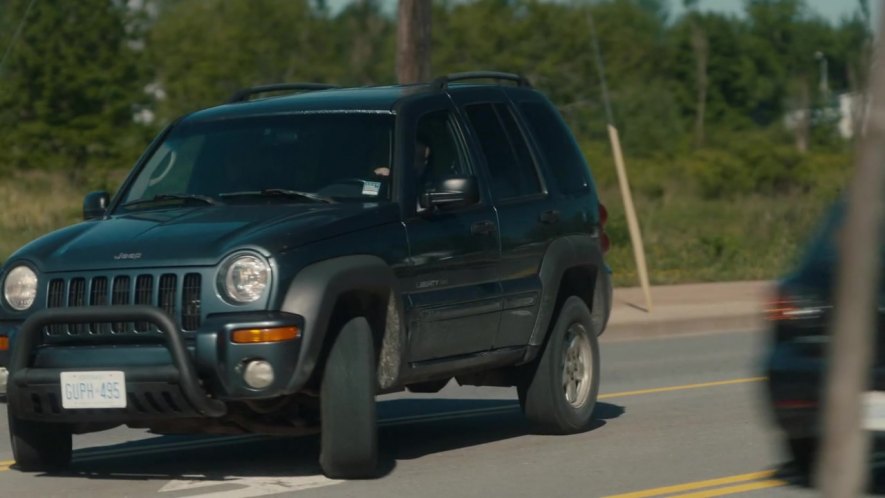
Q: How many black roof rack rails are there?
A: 2